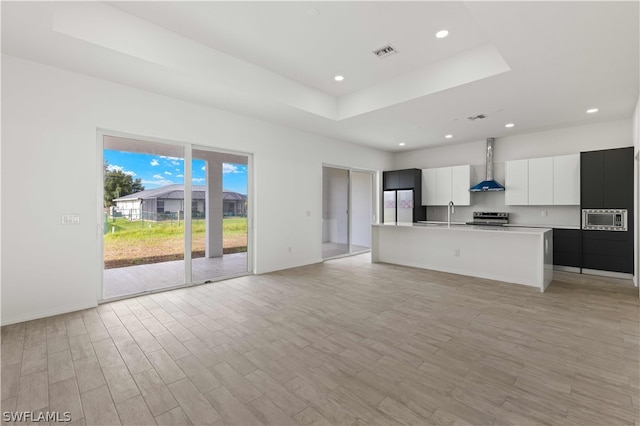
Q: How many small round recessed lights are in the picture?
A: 6